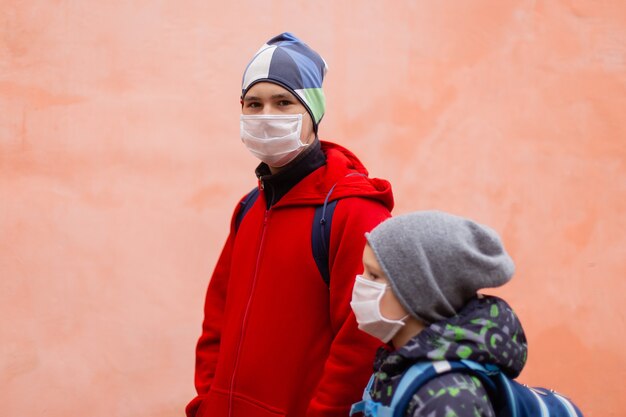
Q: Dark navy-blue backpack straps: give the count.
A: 2